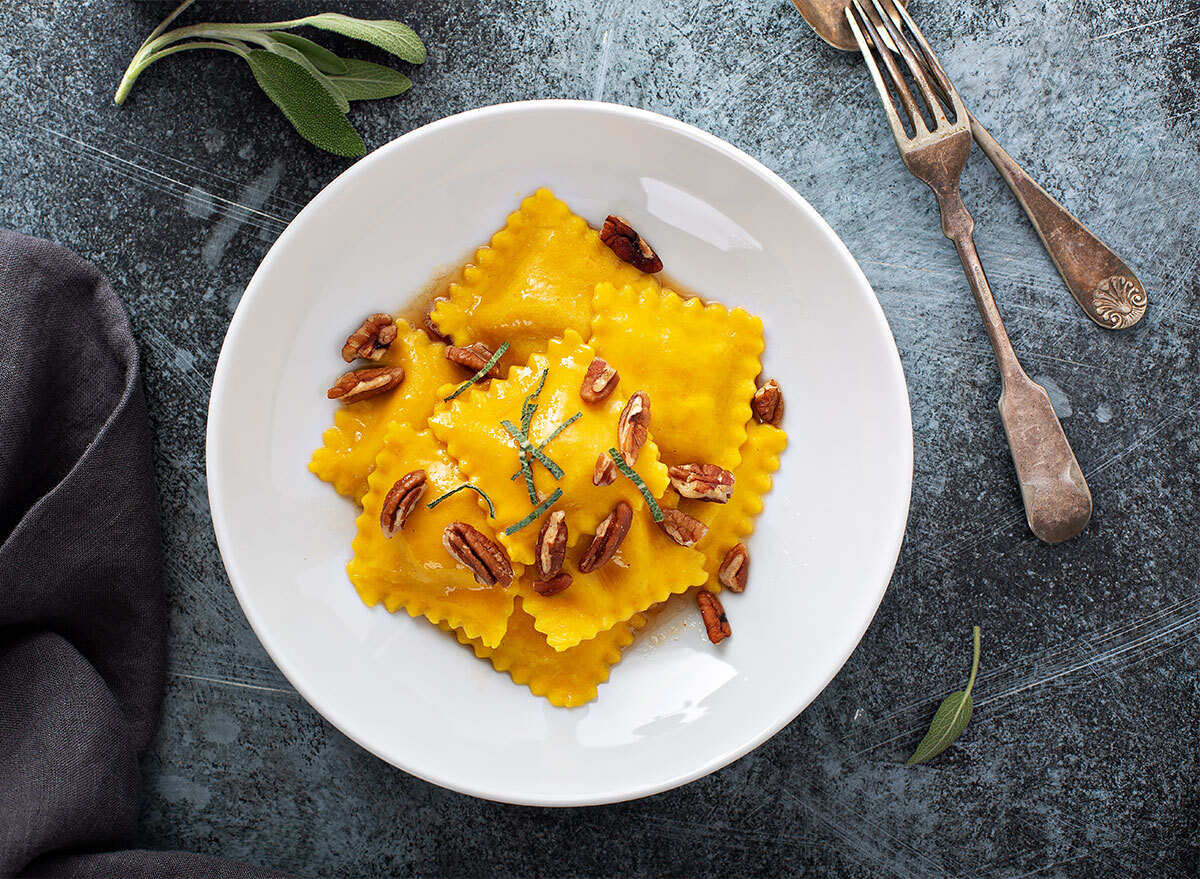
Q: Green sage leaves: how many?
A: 6